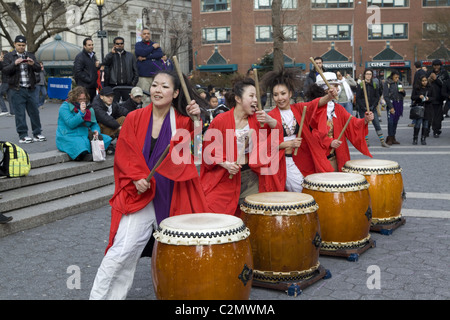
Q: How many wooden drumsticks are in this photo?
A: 8